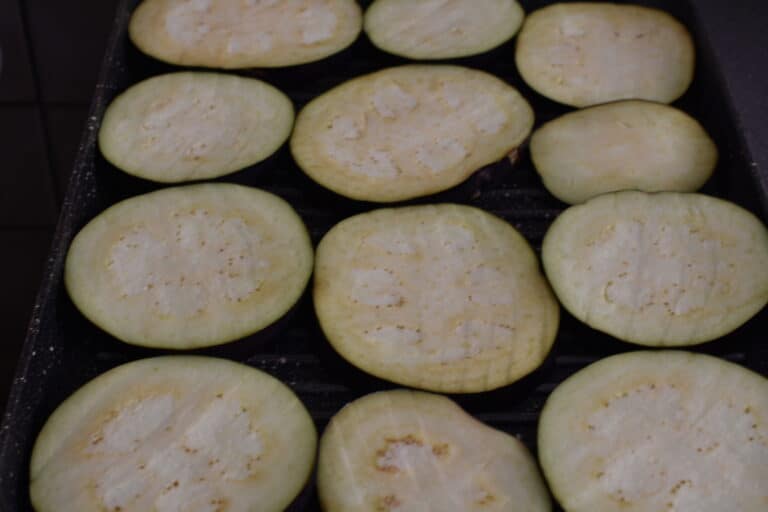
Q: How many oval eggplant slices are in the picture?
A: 12